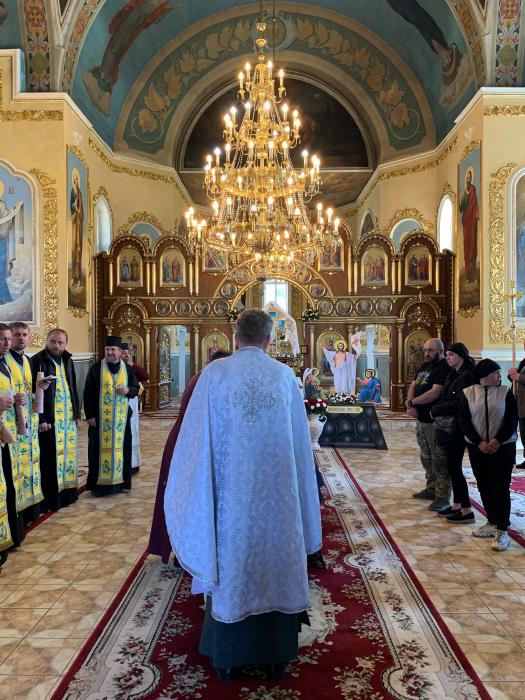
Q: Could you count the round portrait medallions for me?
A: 12